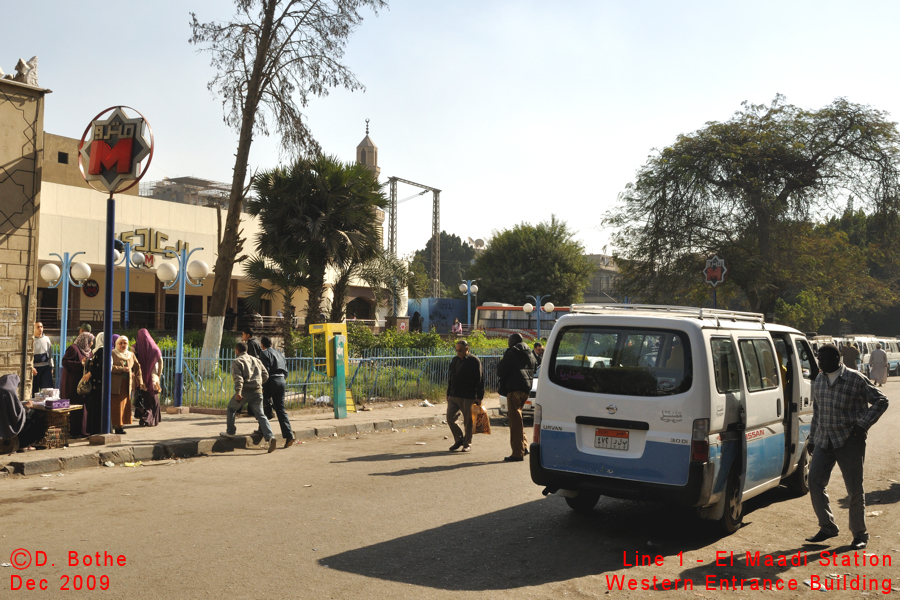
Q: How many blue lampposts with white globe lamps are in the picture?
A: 5